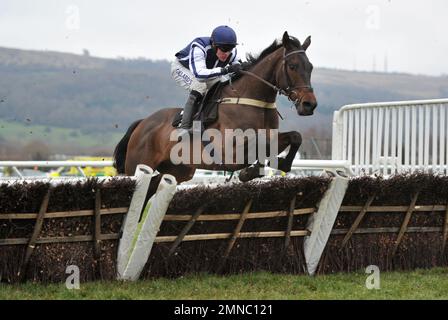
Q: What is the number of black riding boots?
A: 1